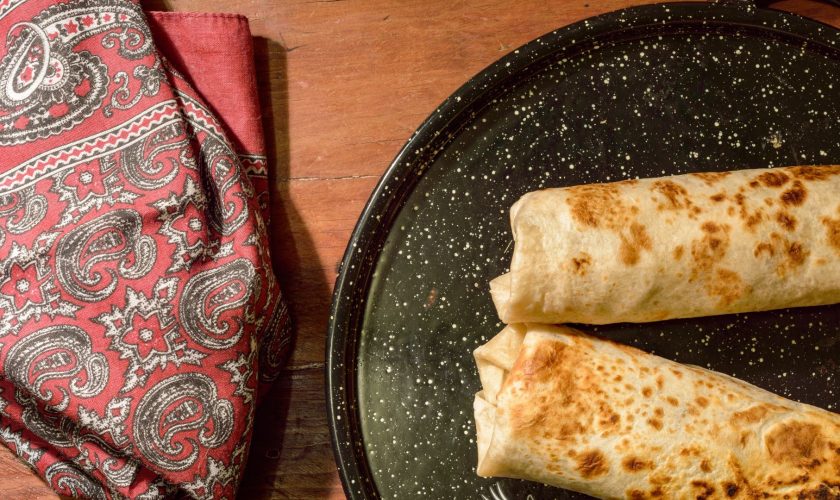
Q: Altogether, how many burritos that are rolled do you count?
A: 2